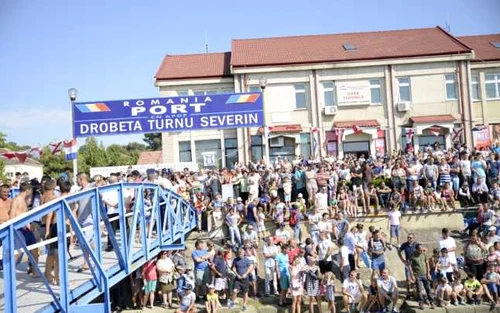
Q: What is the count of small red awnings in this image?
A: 3